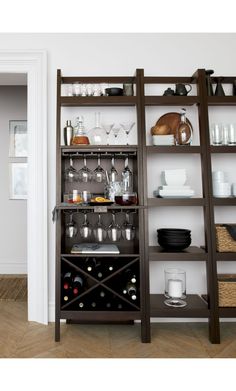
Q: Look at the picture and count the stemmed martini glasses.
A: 3